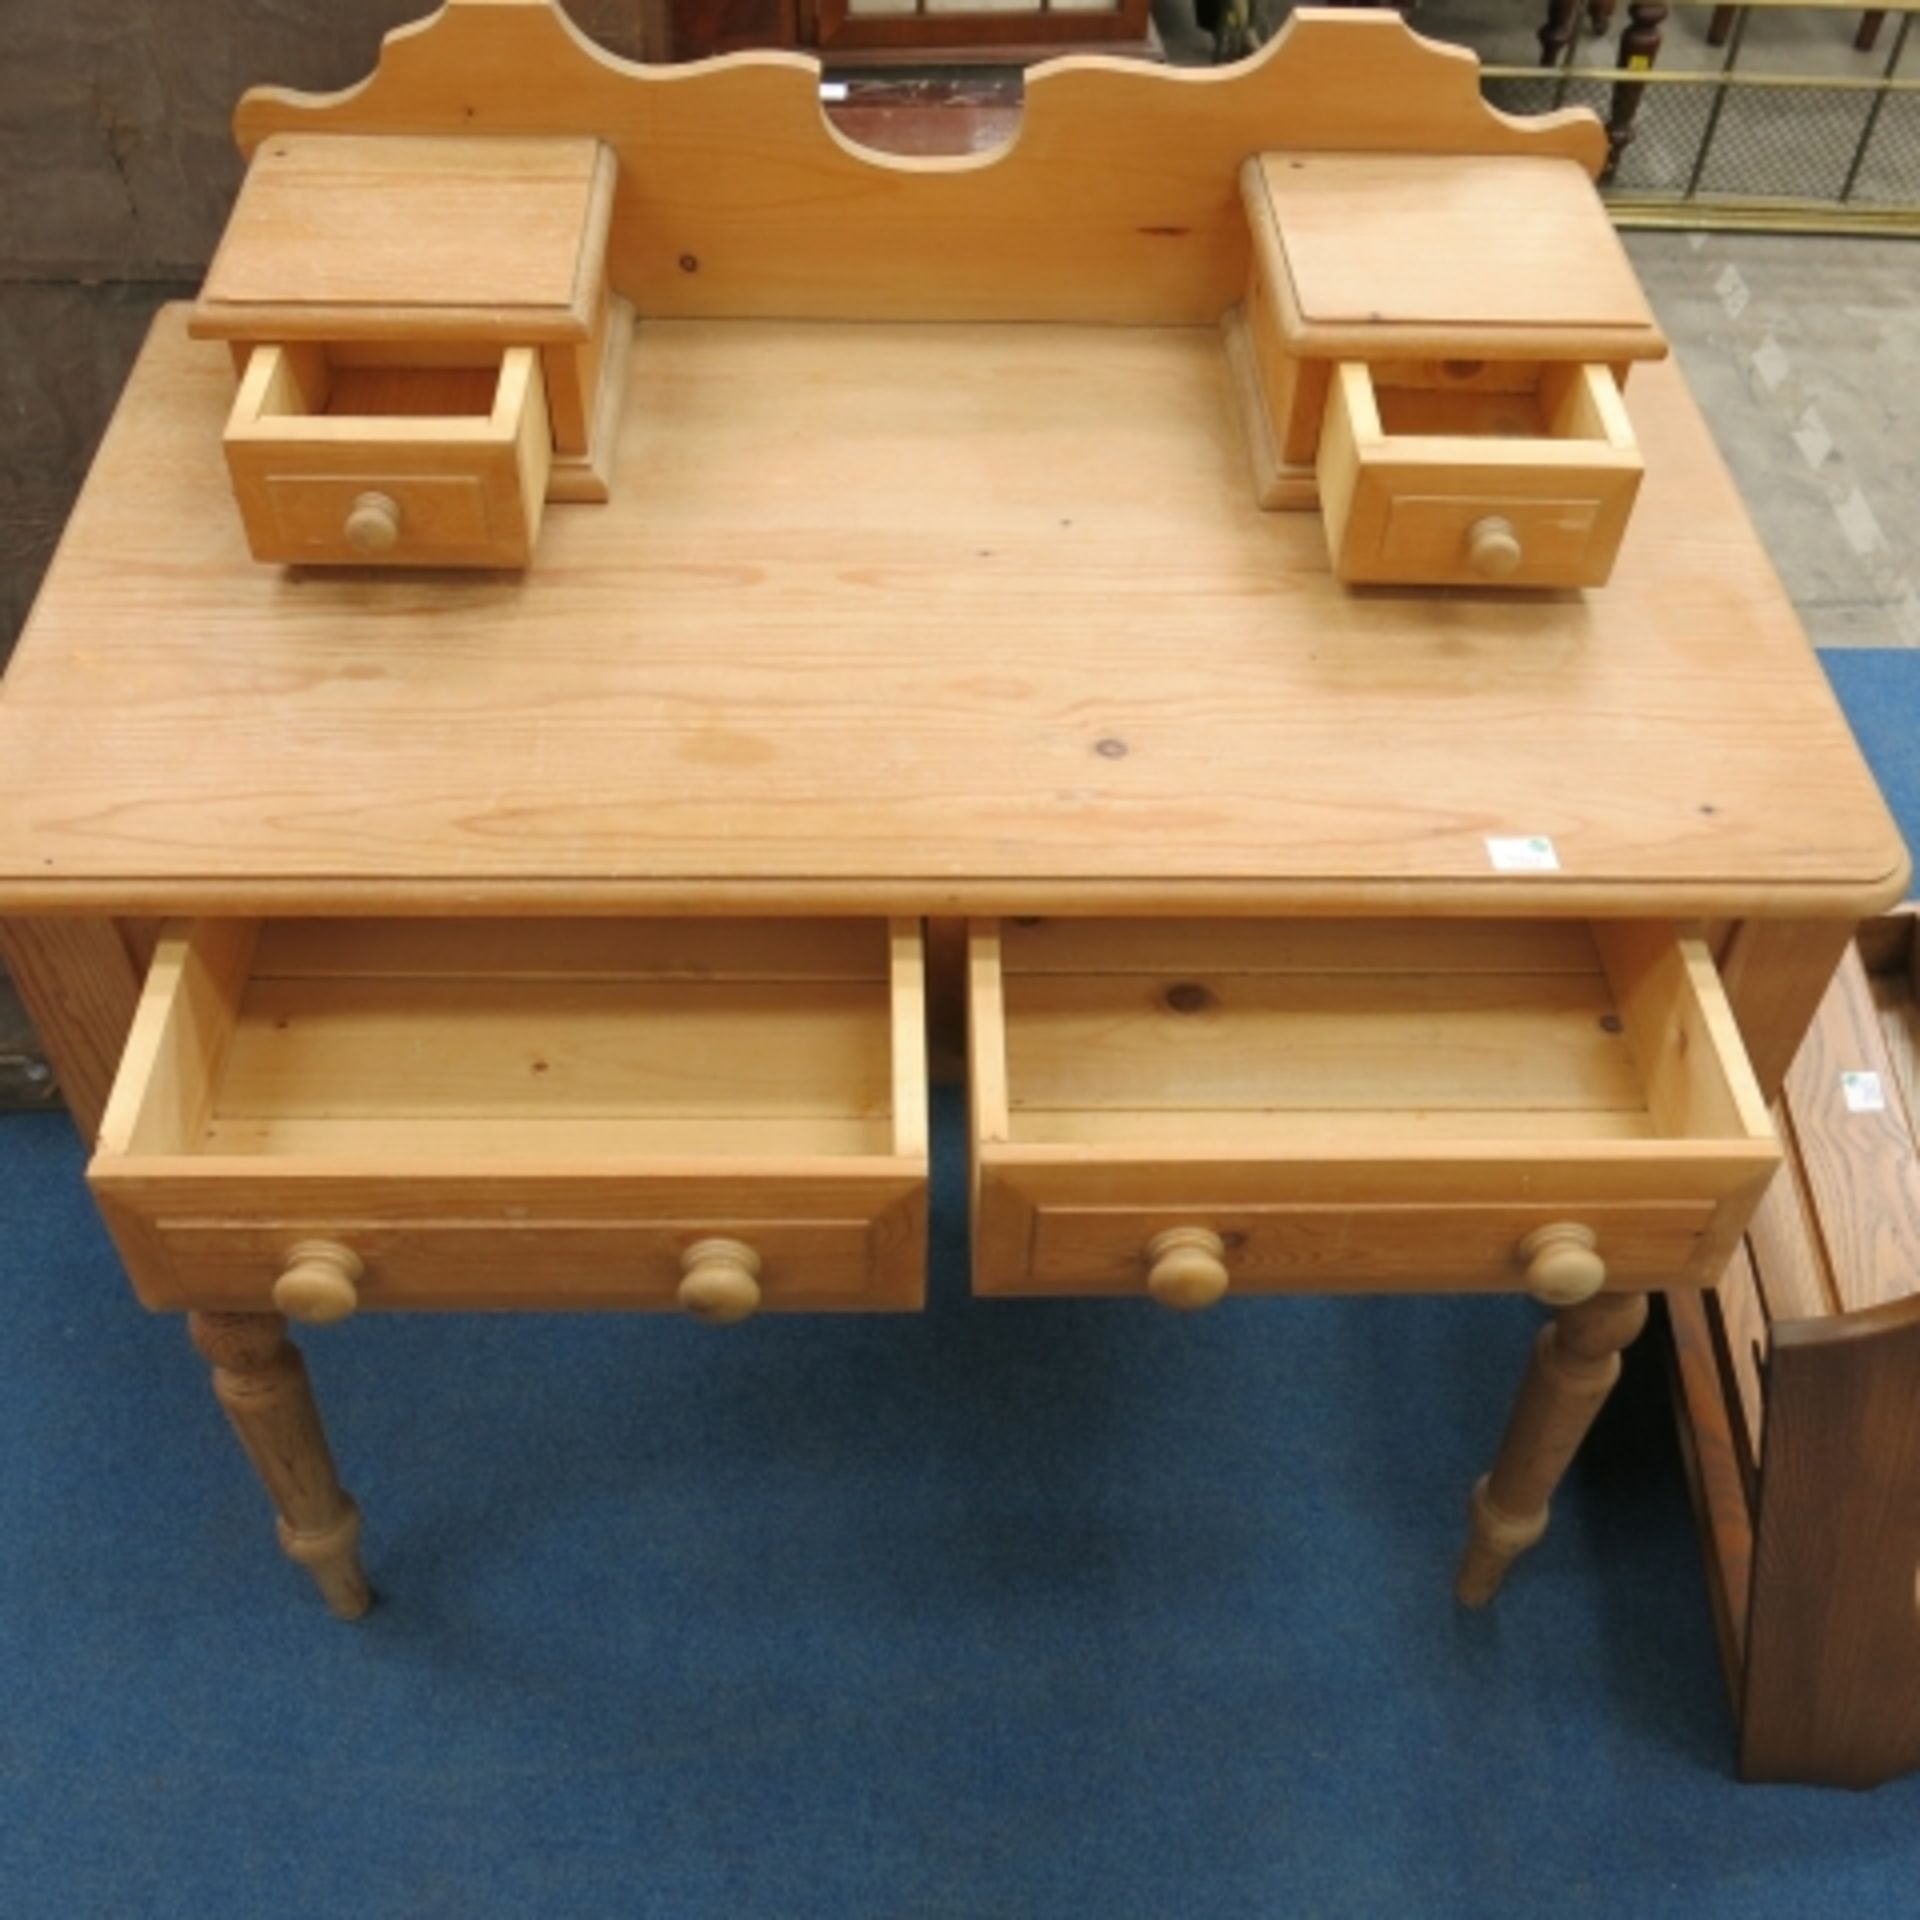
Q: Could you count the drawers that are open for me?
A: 4